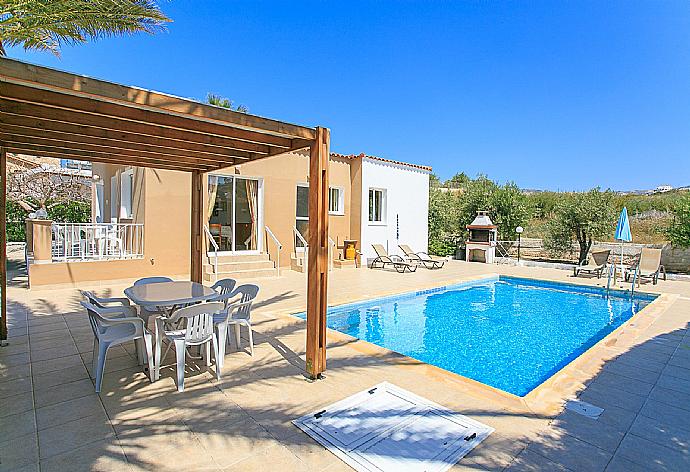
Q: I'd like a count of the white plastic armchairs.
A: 6